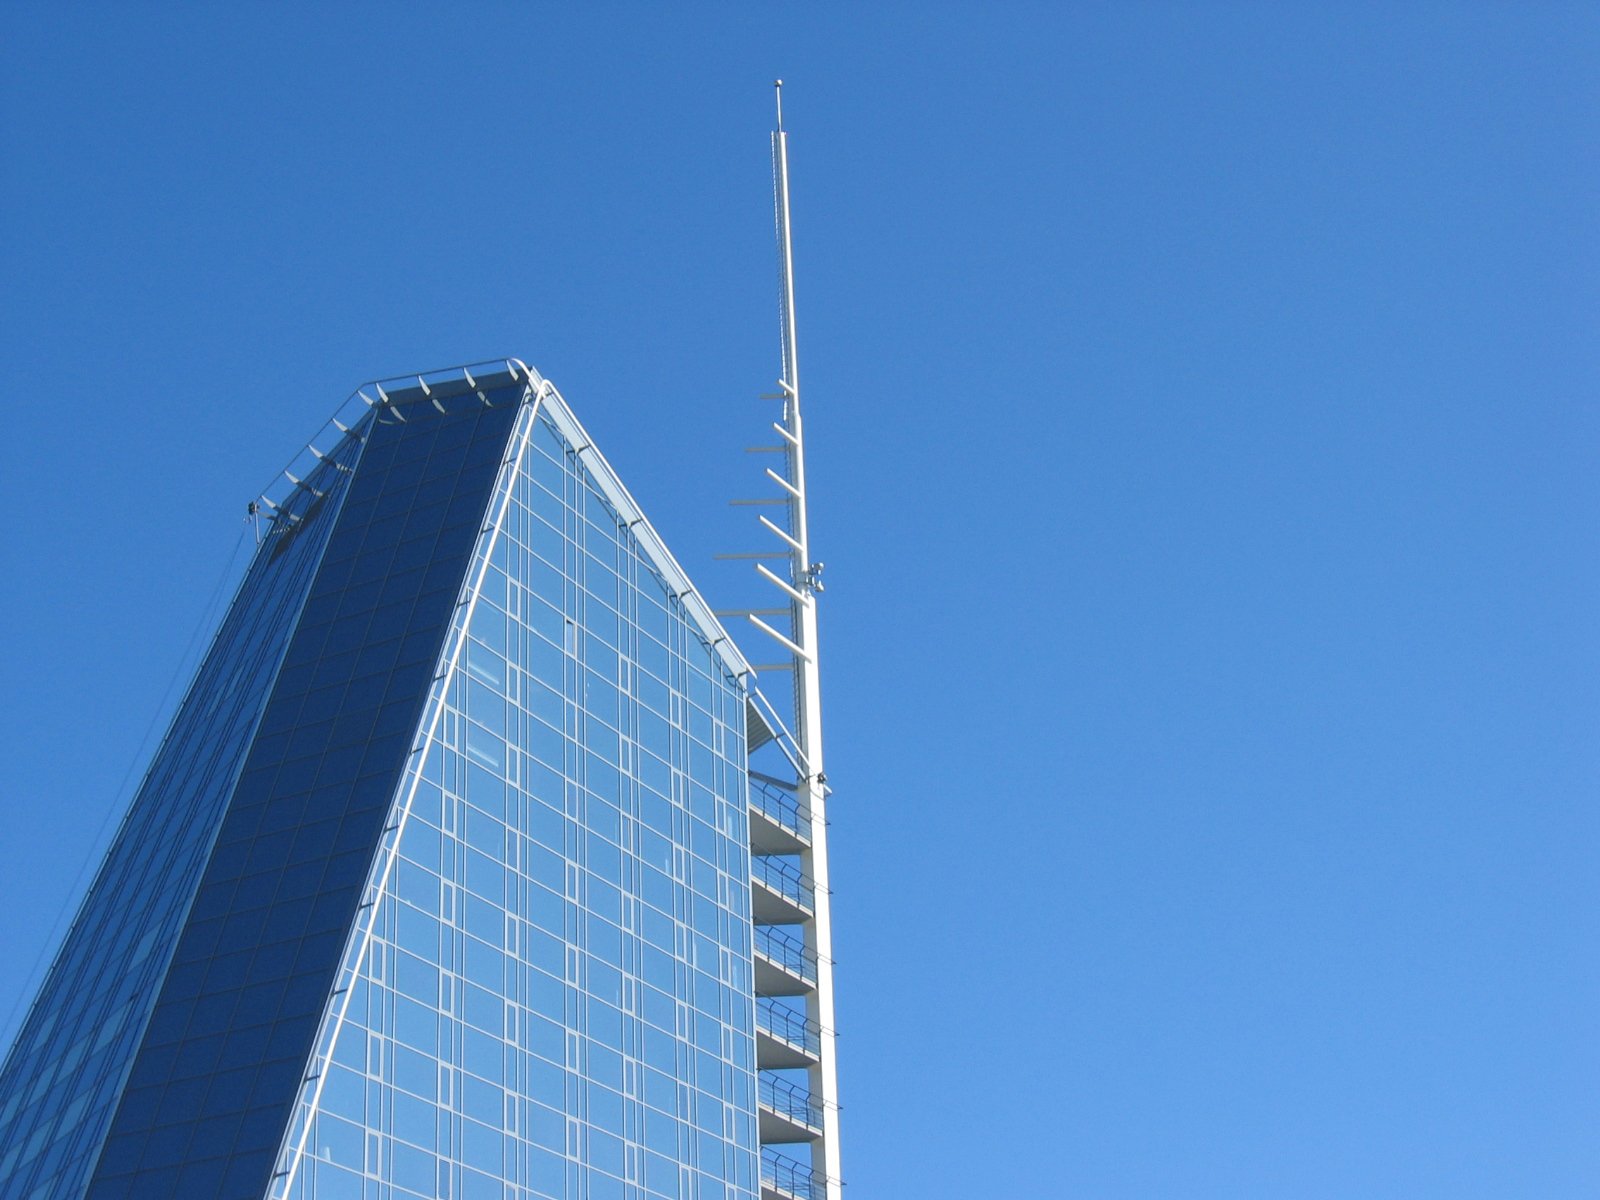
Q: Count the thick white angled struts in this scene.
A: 6